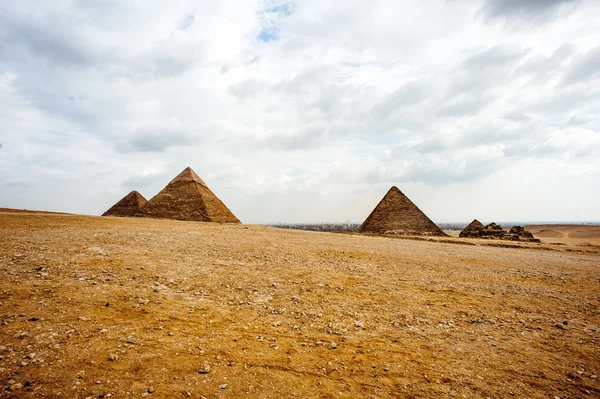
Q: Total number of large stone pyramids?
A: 3